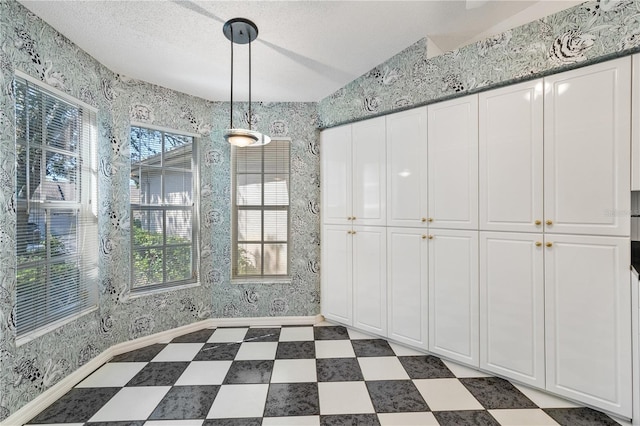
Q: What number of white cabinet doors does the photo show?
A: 12